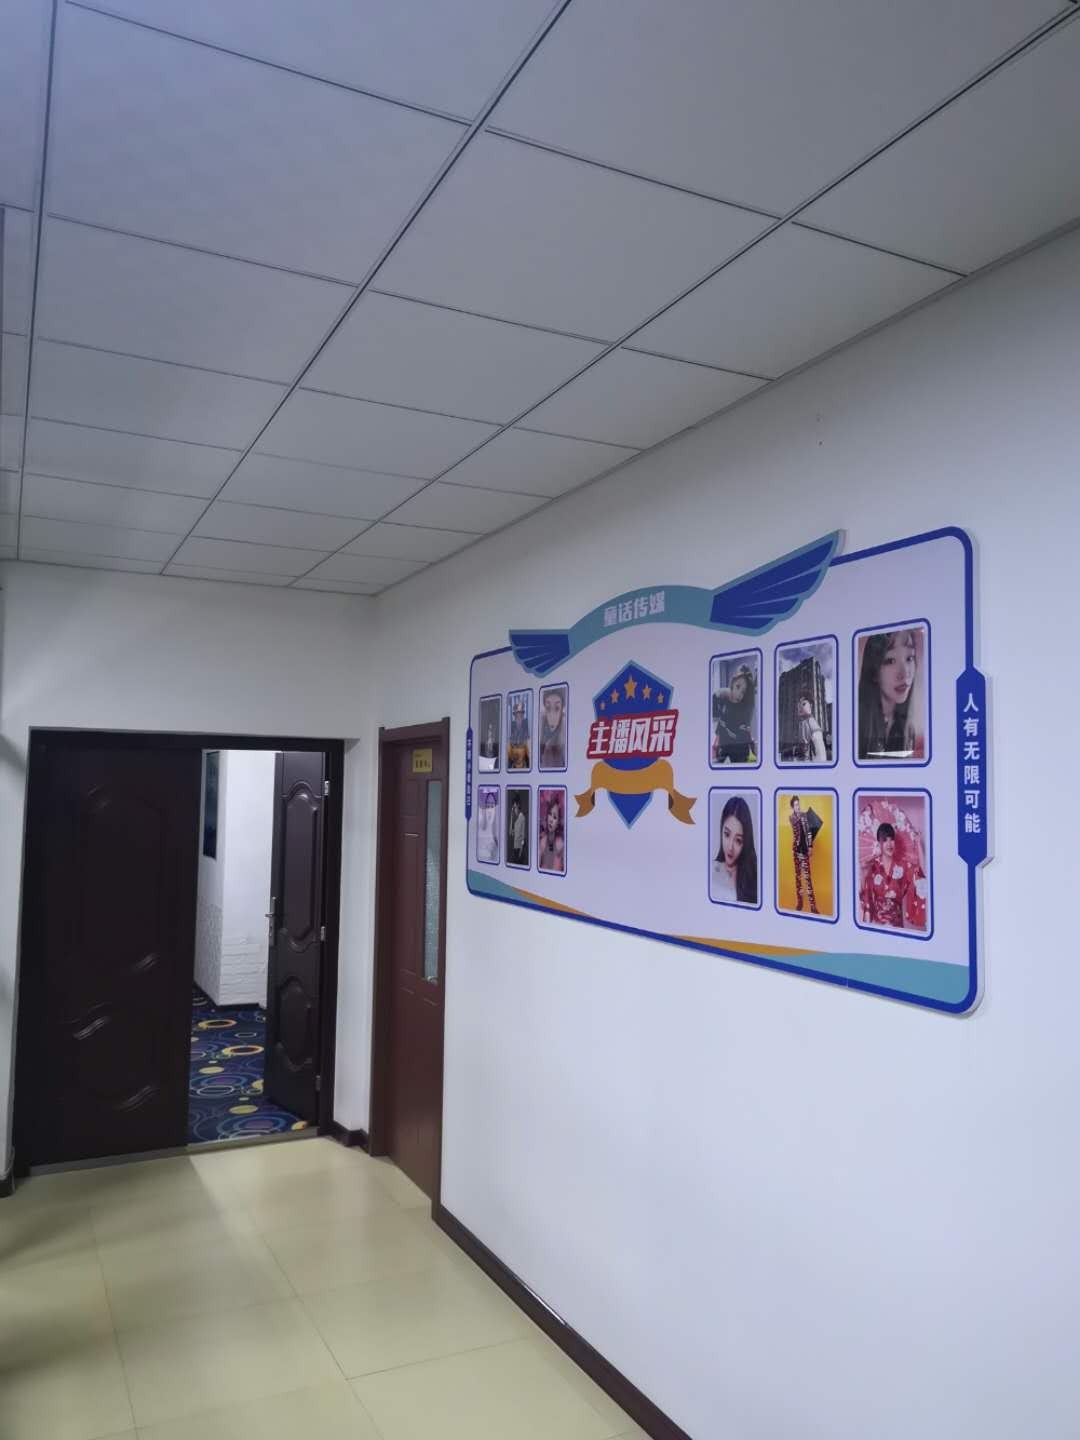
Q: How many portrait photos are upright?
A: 12